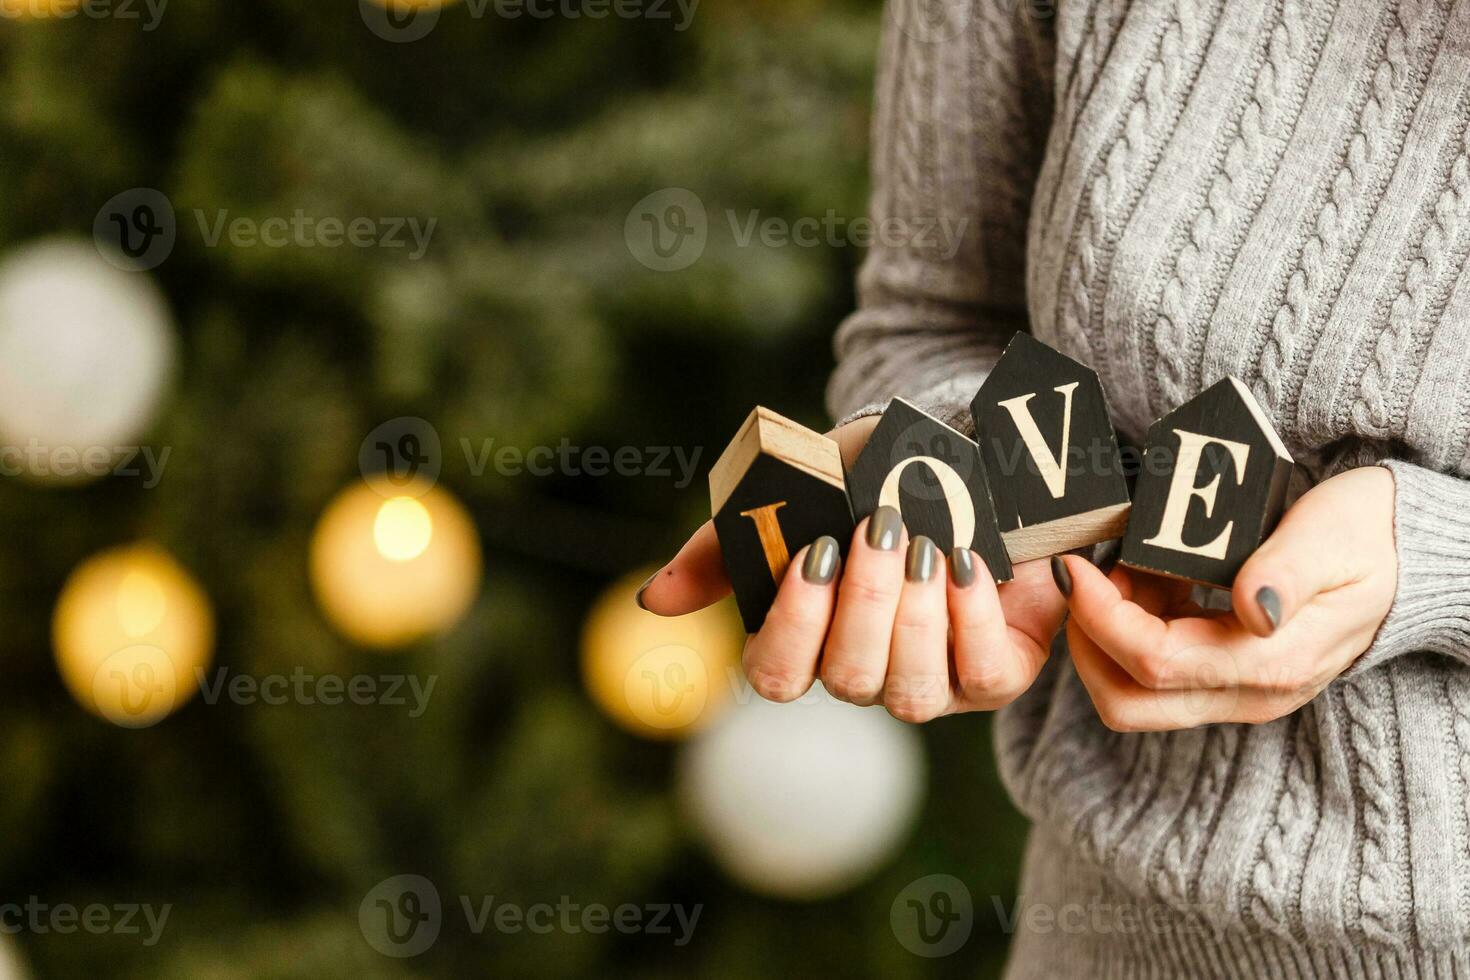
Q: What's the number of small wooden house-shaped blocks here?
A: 4